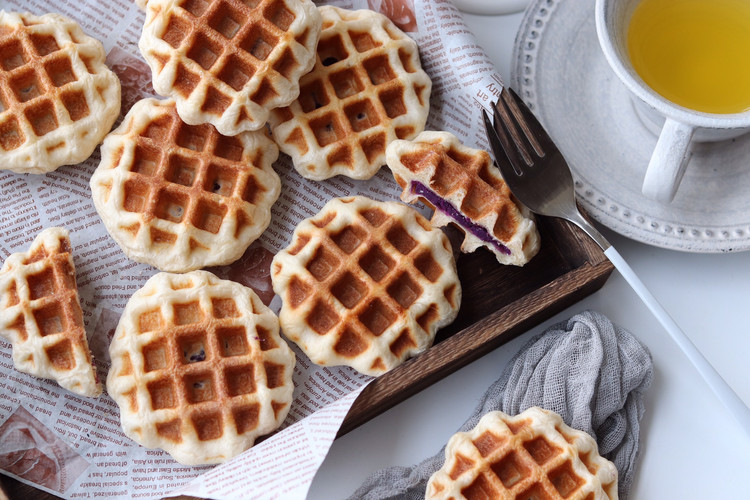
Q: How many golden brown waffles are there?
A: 9